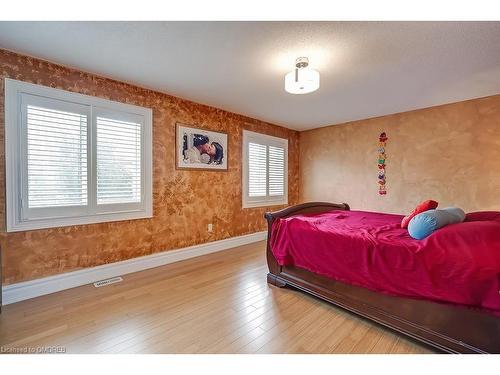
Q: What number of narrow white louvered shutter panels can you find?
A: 4